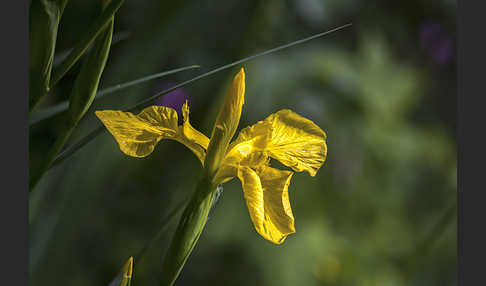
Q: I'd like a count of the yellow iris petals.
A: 3